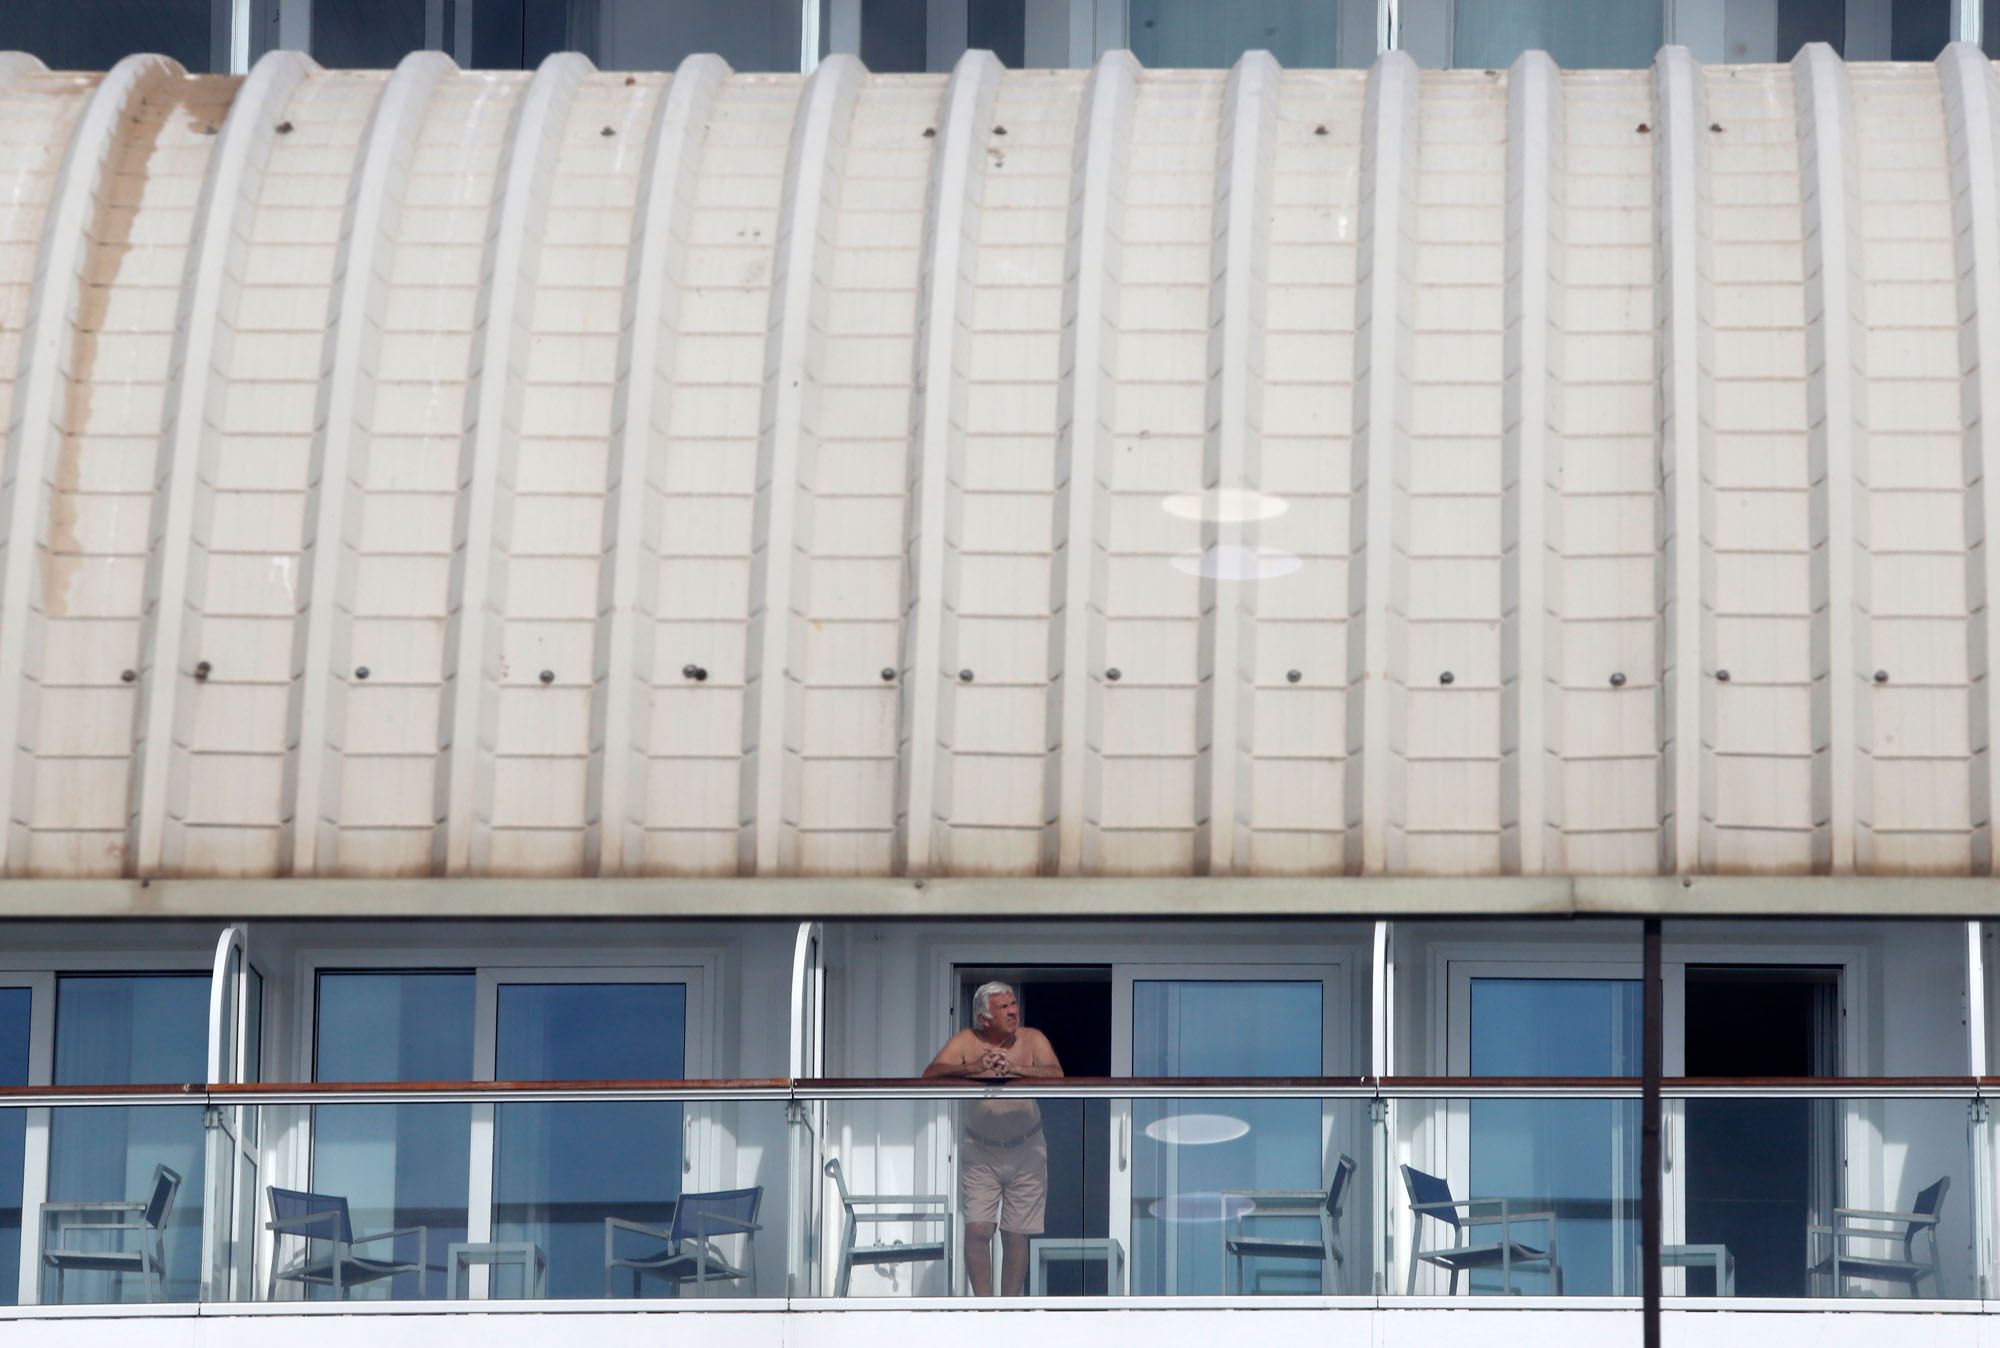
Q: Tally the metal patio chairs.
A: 7